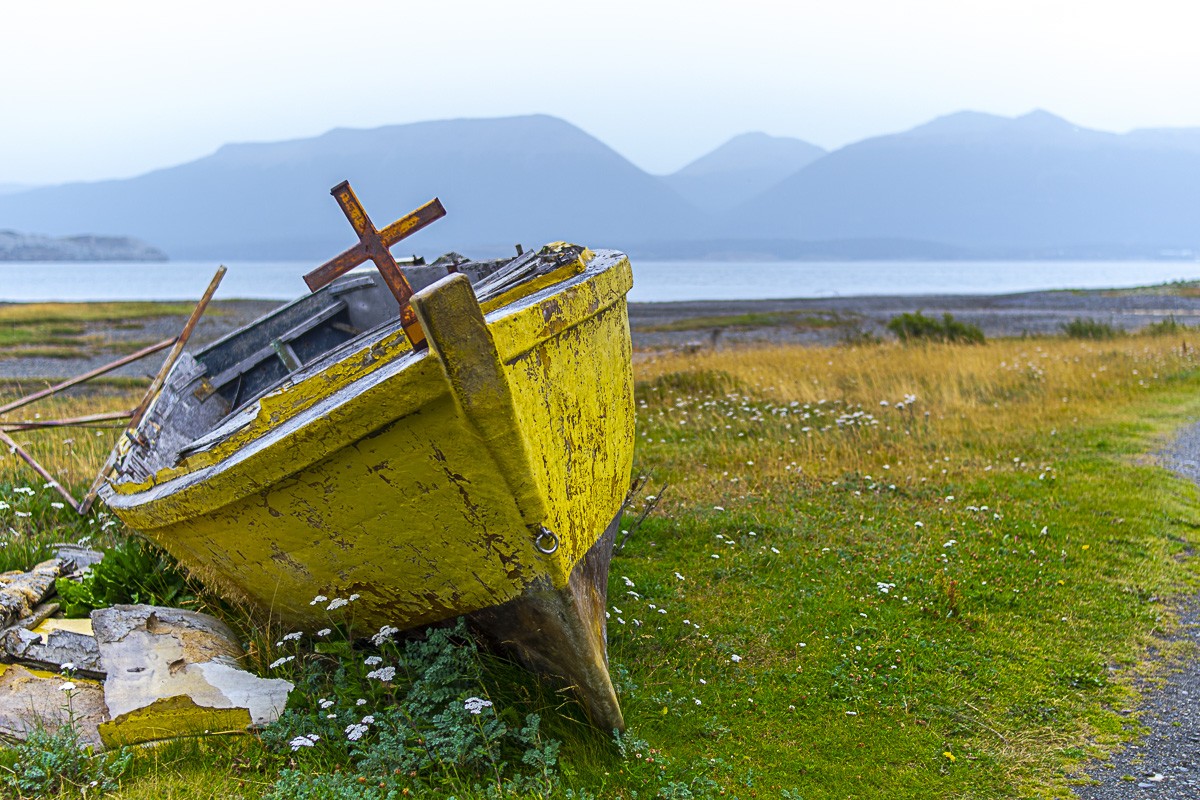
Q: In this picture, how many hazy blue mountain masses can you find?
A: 3